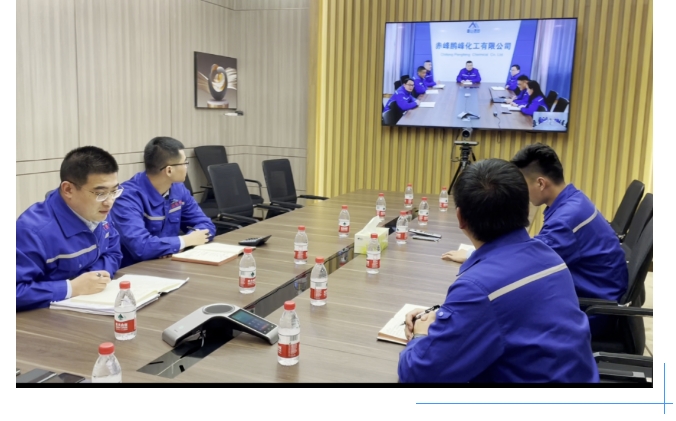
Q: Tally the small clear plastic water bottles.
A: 13